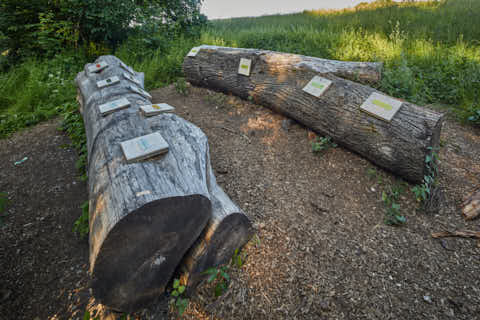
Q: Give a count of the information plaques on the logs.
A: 12